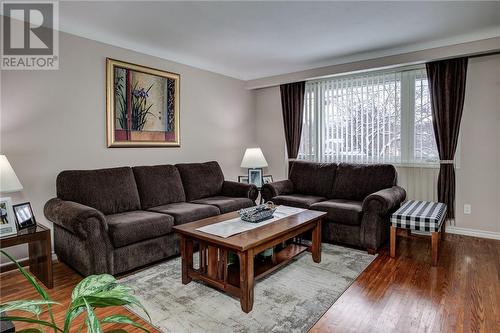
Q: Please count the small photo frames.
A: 5